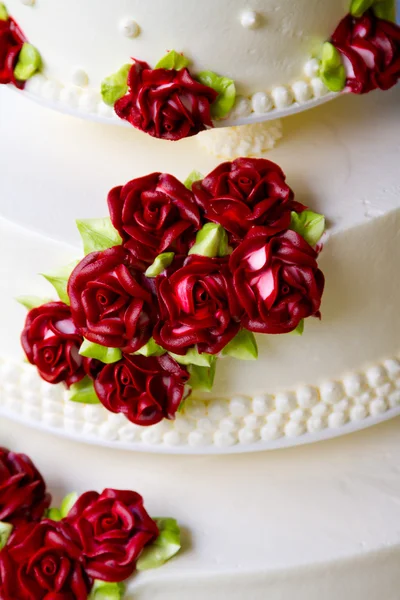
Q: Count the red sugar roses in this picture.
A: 13